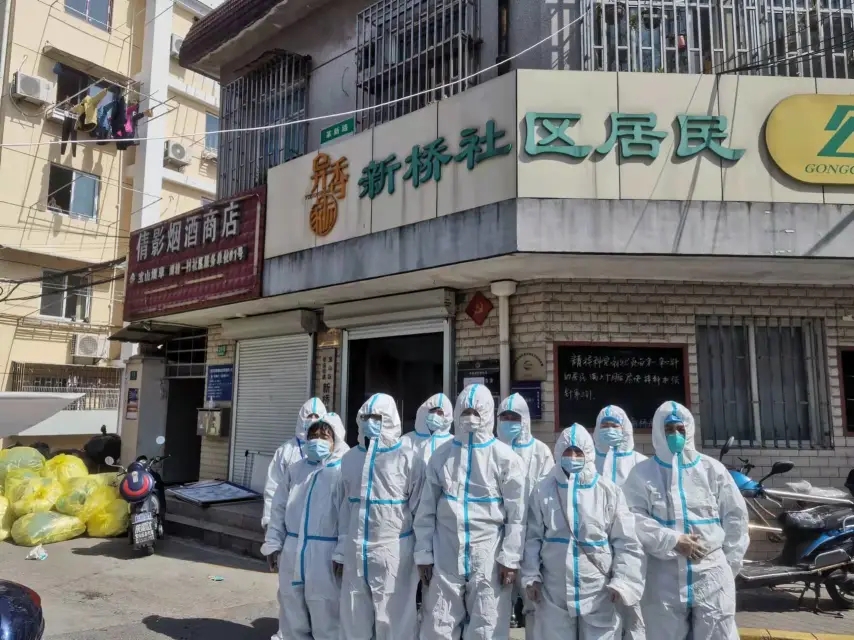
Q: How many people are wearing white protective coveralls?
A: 9